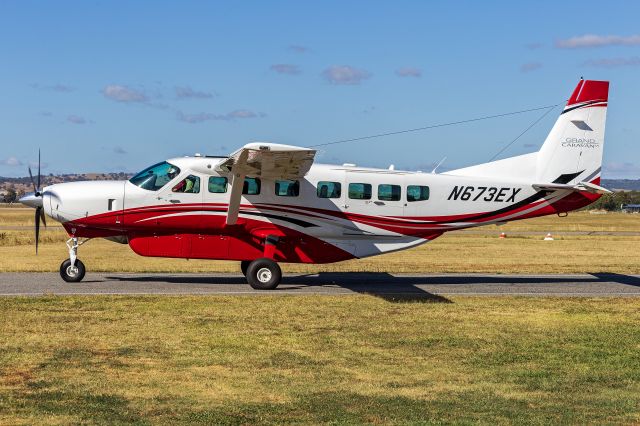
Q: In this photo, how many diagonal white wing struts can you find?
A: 1